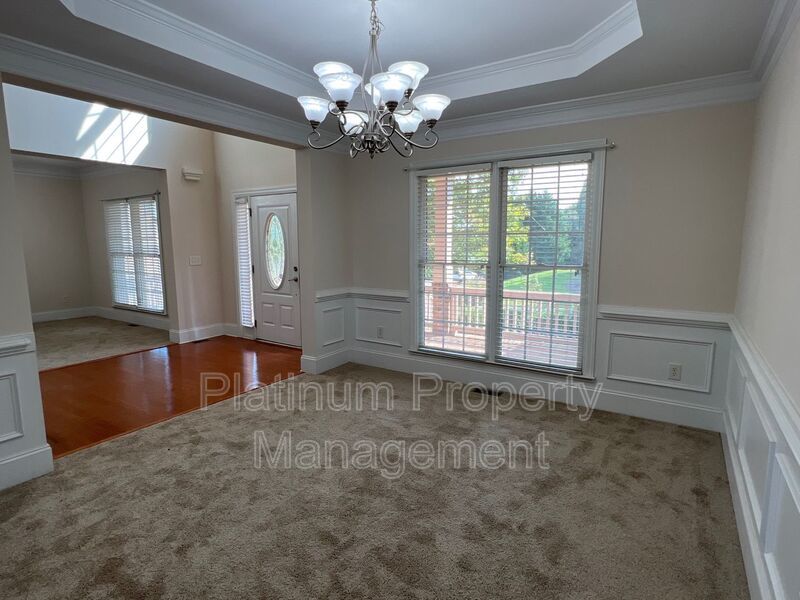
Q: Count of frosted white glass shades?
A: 9